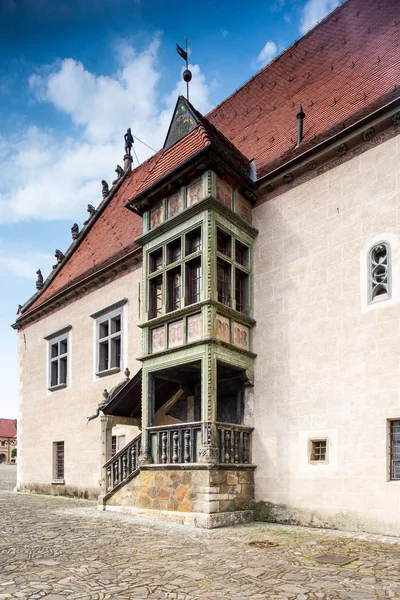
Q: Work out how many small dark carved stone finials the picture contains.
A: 6